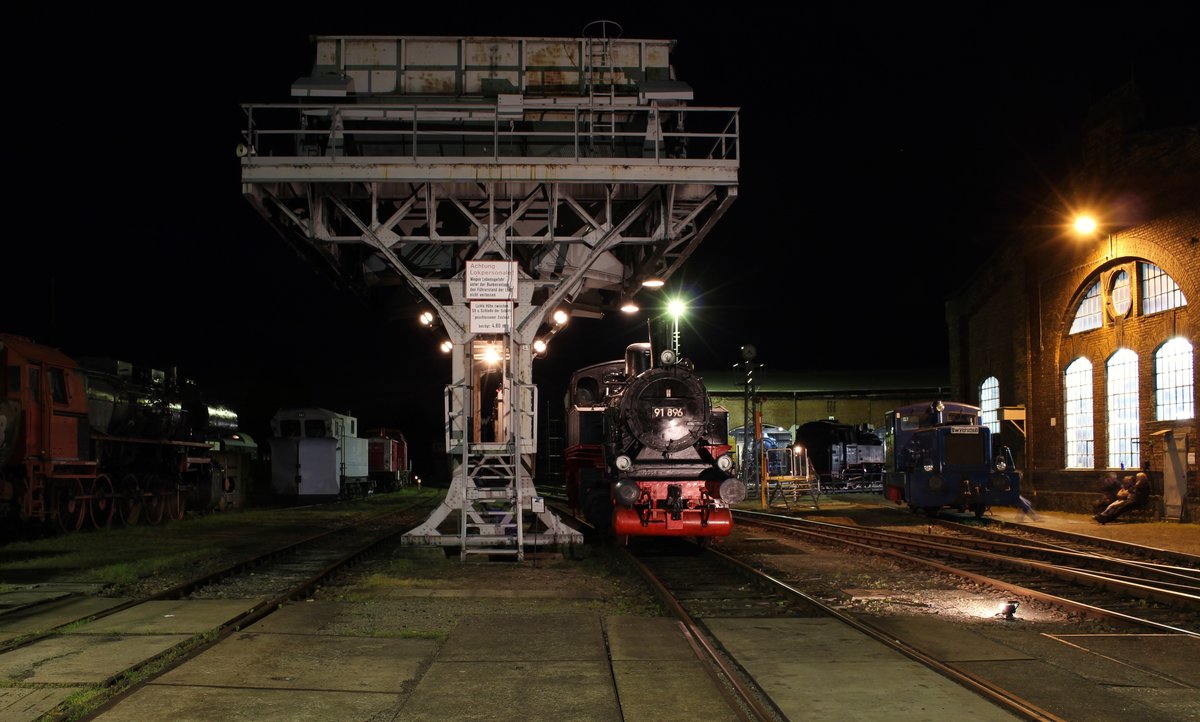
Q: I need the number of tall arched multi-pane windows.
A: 4